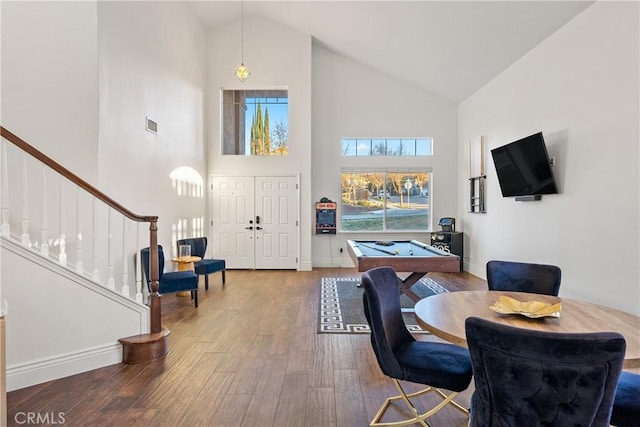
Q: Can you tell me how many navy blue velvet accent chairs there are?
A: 2